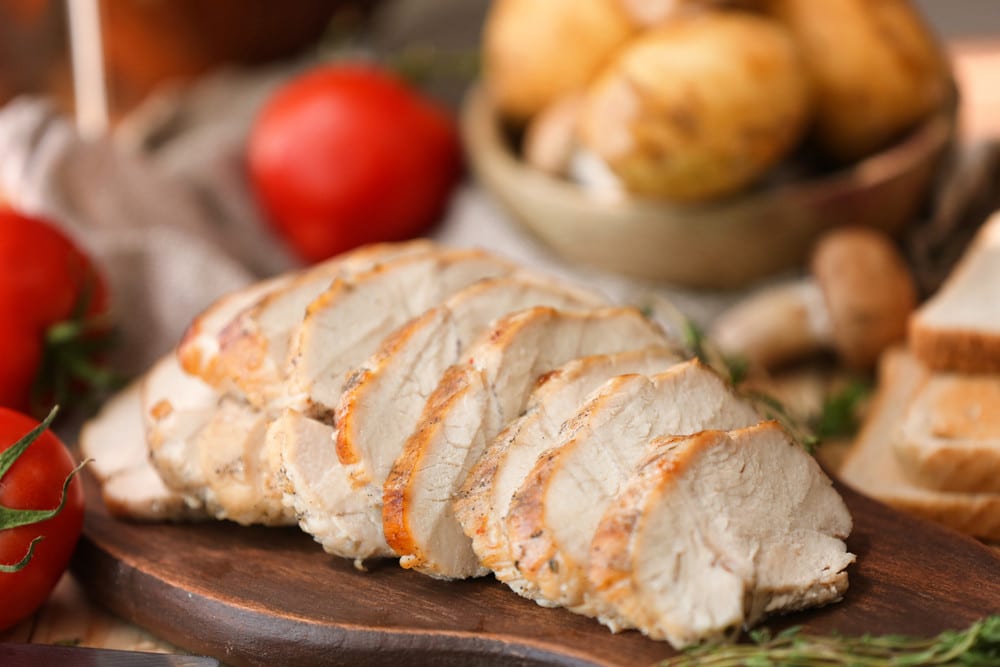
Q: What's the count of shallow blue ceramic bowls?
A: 0